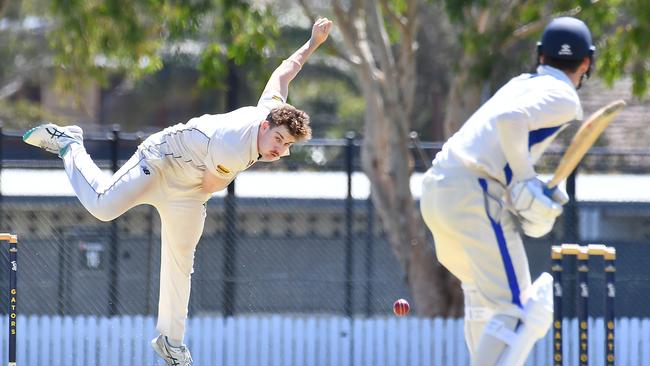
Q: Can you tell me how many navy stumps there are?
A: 4